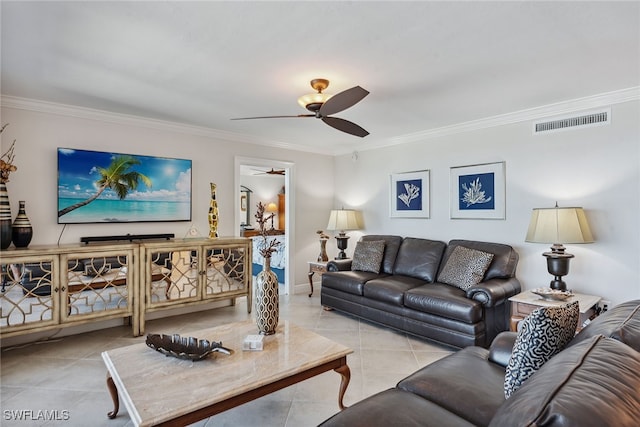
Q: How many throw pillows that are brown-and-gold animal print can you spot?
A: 2